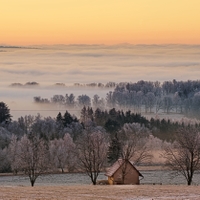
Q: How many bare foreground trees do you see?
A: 4